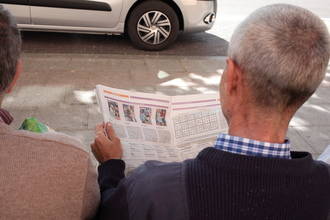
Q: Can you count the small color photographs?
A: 4